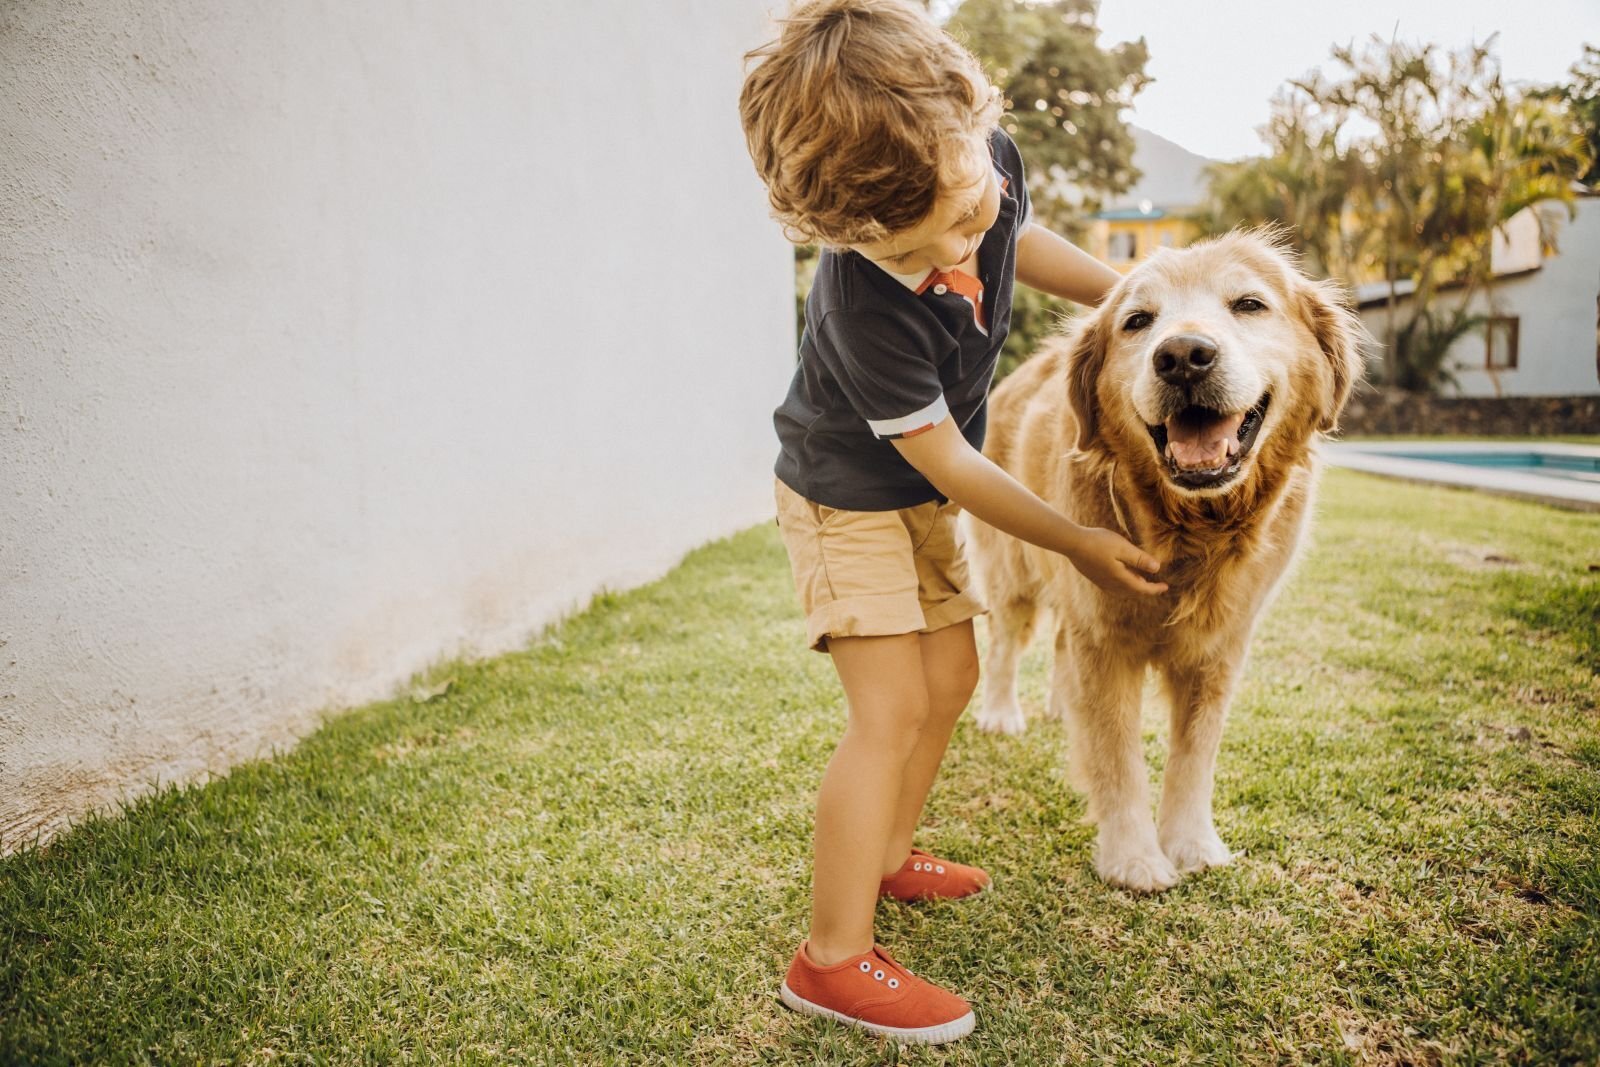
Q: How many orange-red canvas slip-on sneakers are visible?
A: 2